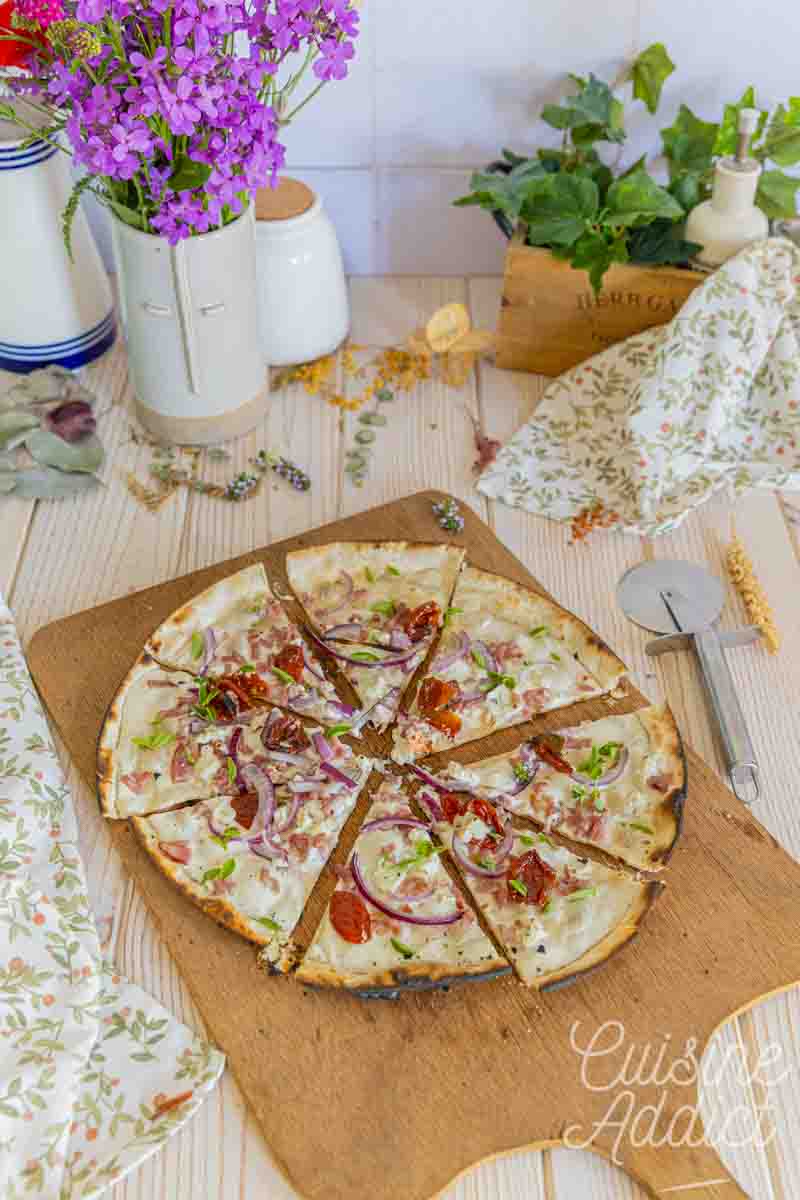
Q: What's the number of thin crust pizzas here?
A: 1